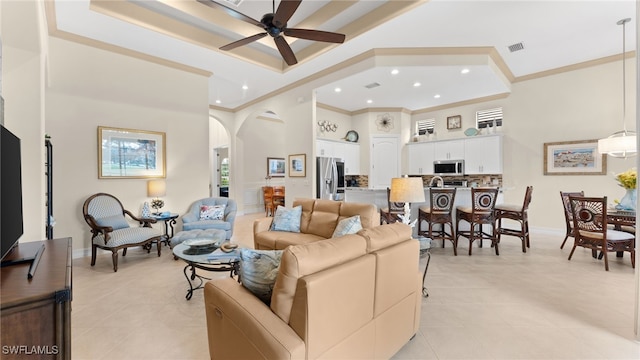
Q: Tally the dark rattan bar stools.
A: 4